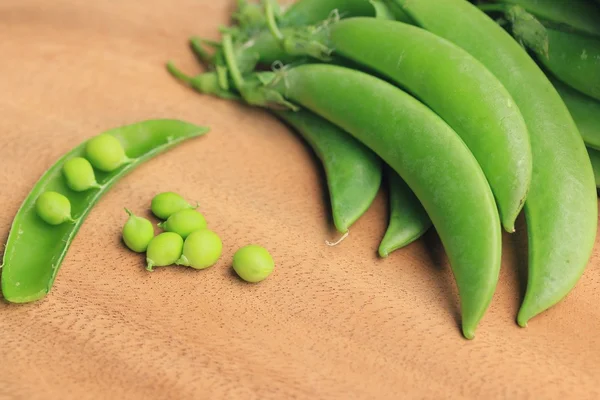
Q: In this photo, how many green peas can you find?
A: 9